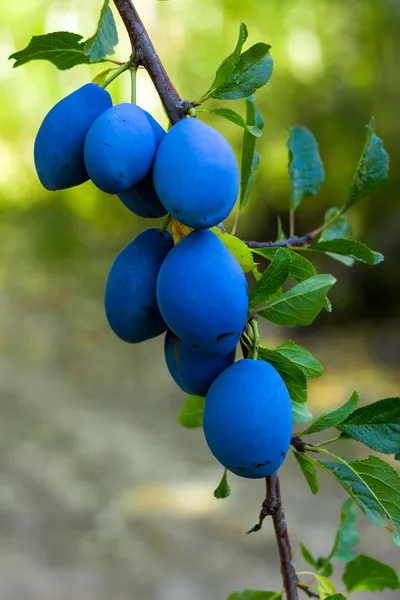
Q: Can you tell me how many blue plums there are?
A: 8